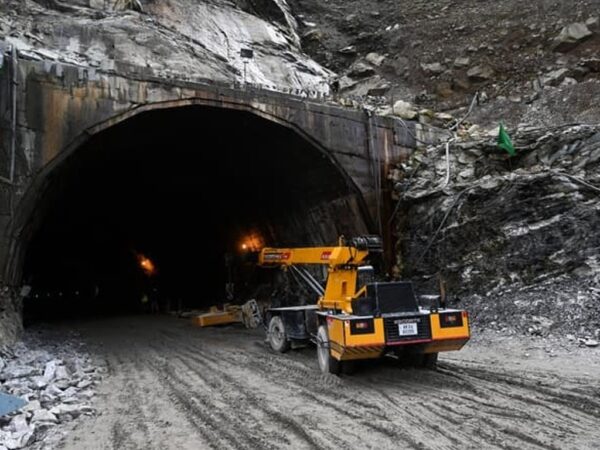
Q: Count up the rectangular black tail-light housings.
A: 2